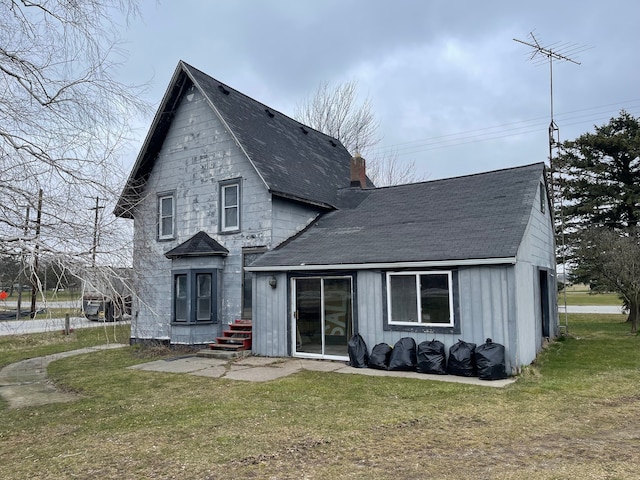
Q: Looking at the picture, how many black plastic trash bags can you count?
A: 6